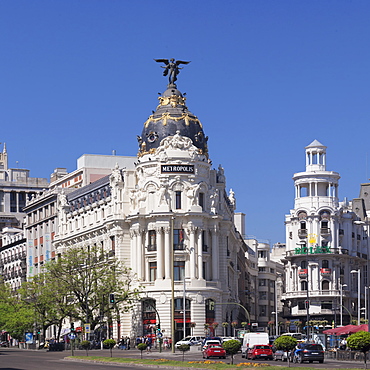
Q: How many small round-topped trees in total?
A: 7